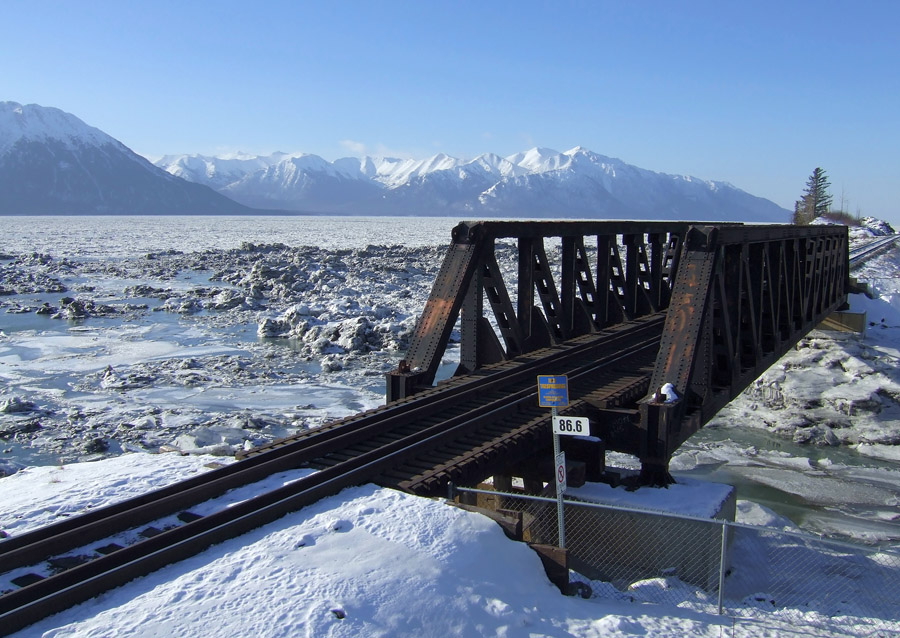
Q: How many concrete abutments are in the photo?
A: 2